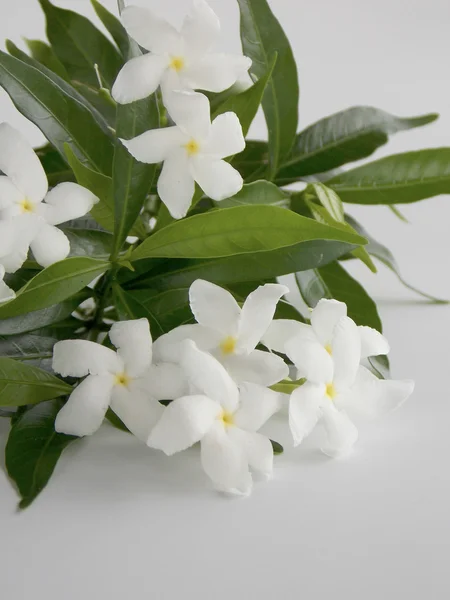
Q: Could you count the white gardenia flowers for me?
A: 8